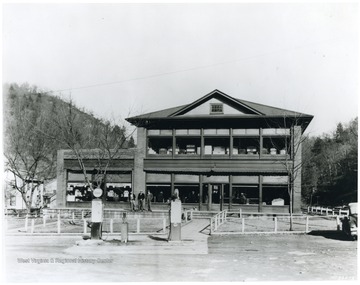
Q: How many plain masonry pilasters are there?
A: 3